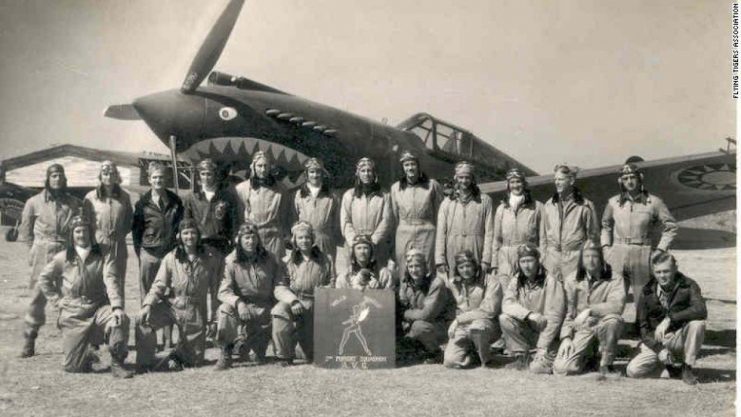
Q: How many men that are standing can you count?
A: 12